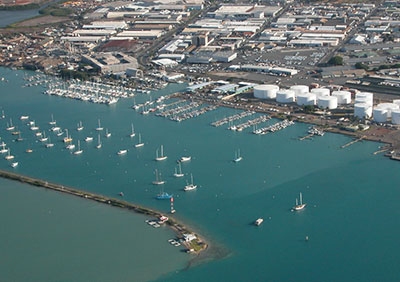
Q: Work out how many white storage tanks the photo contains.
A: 14